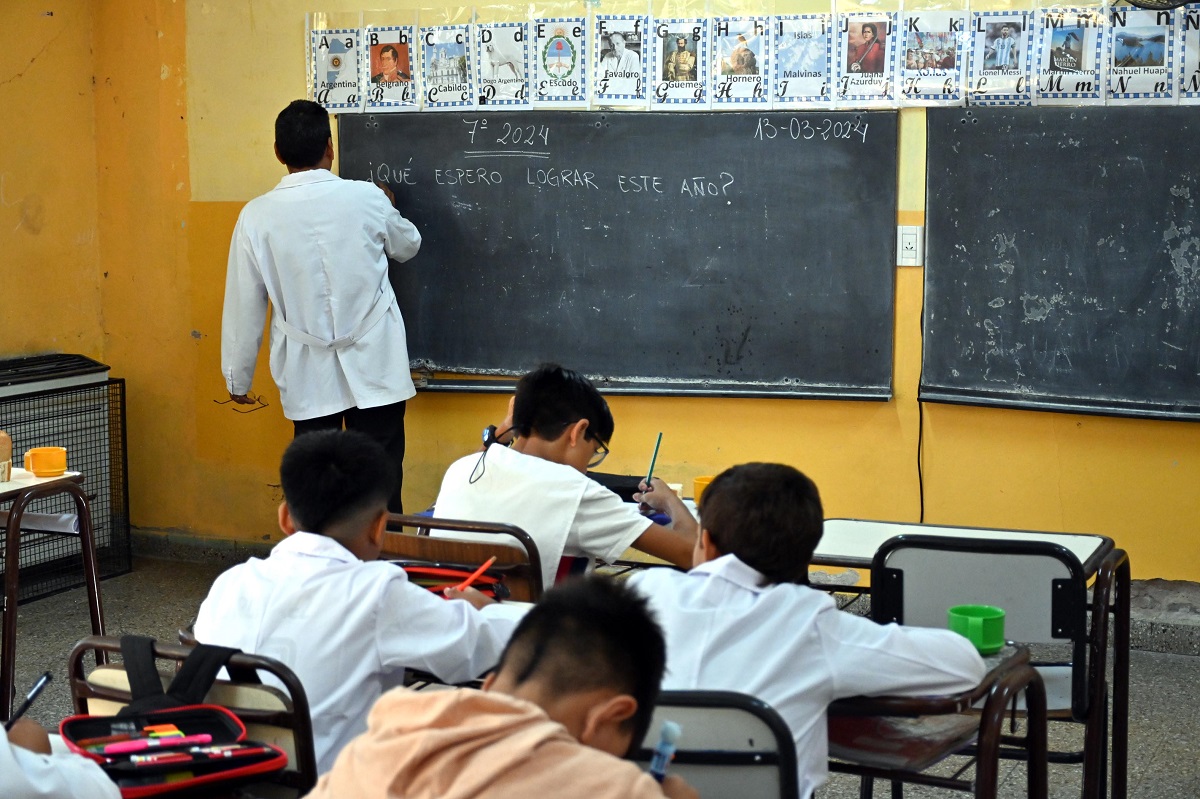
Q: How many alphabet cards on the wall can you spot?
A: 15